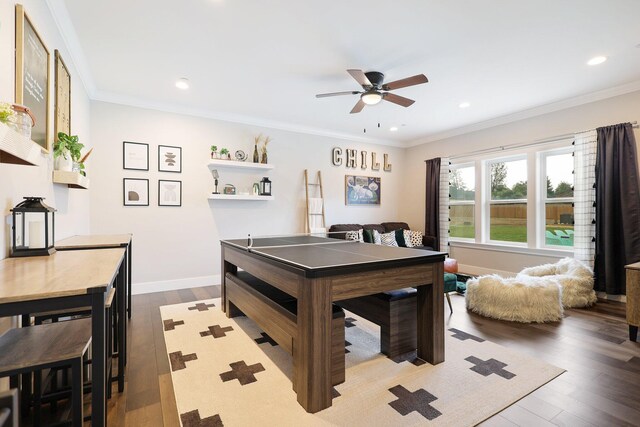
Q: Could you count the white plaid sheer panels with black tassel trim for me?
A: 2